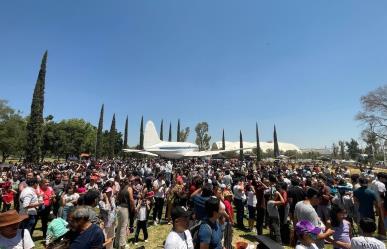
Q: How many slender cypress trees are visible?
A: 12